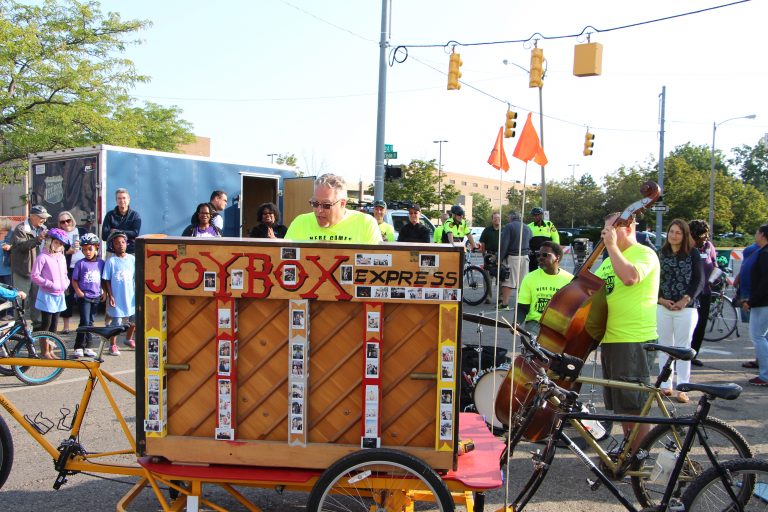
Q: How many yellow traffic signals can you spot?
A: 4